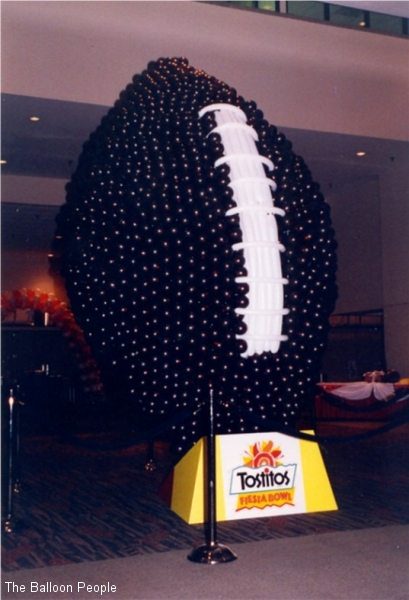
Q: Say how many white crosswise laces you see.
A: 9